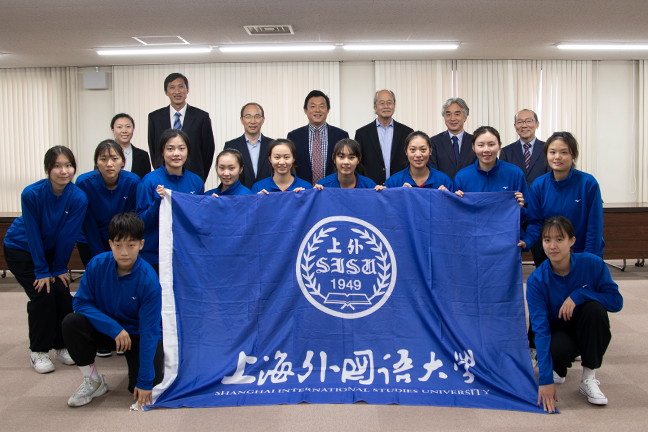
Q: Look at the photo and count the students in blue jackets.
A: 11